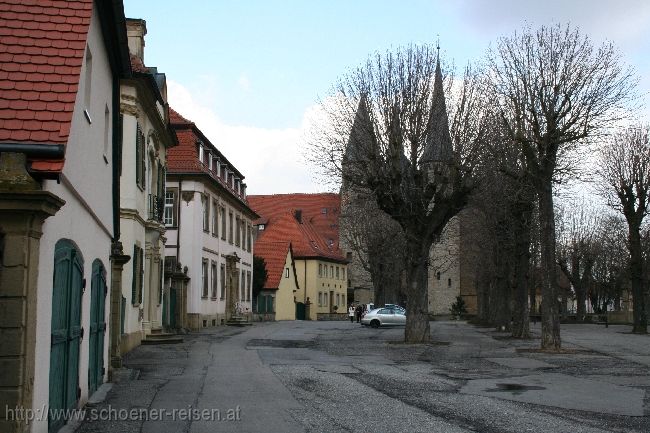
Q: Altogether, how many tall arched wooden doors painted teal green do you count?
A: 2